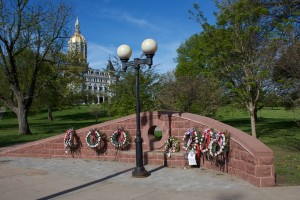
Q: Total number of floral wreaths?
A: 7